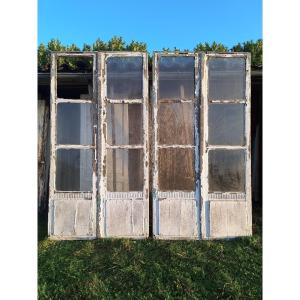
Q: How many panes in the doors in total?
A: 12